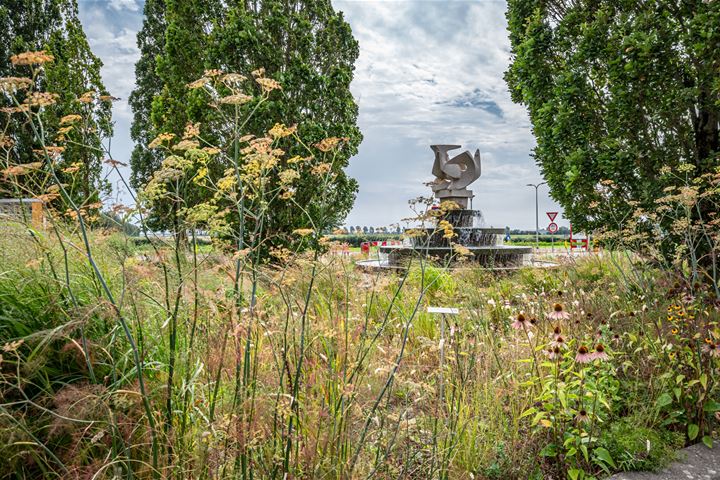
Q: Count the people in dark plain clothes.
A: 0